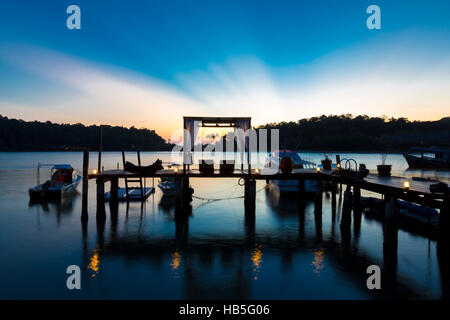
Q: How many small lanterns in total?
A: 6